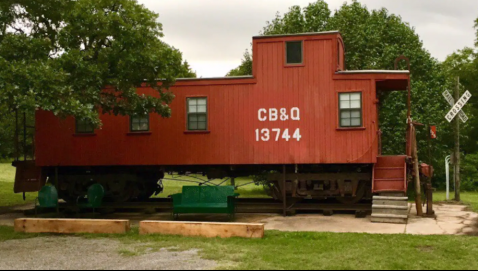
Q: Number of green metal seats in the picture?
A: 3